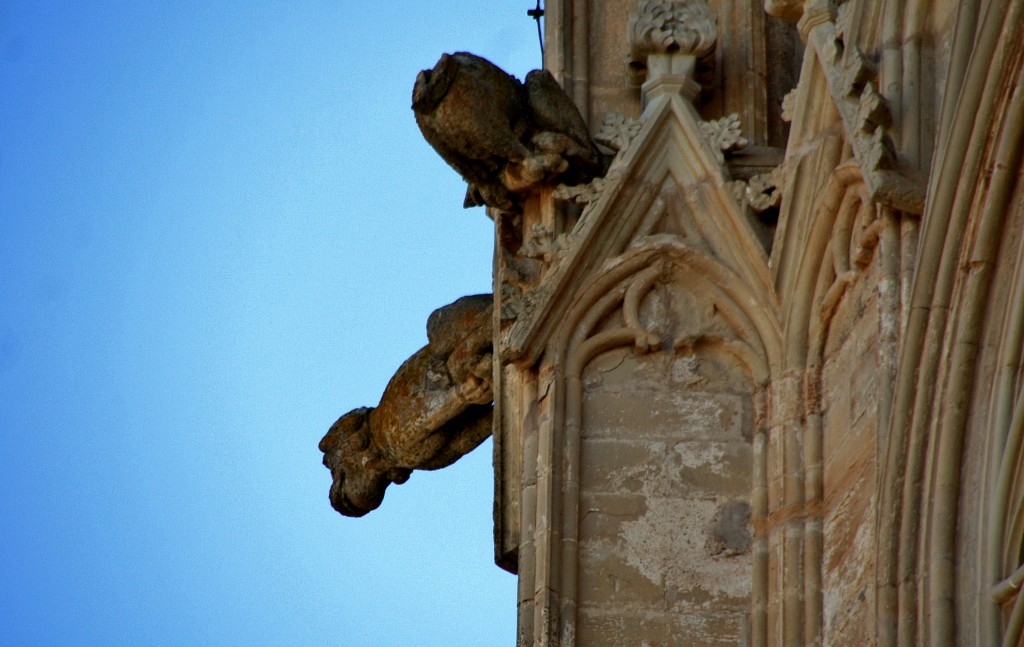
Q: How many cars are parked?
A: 0